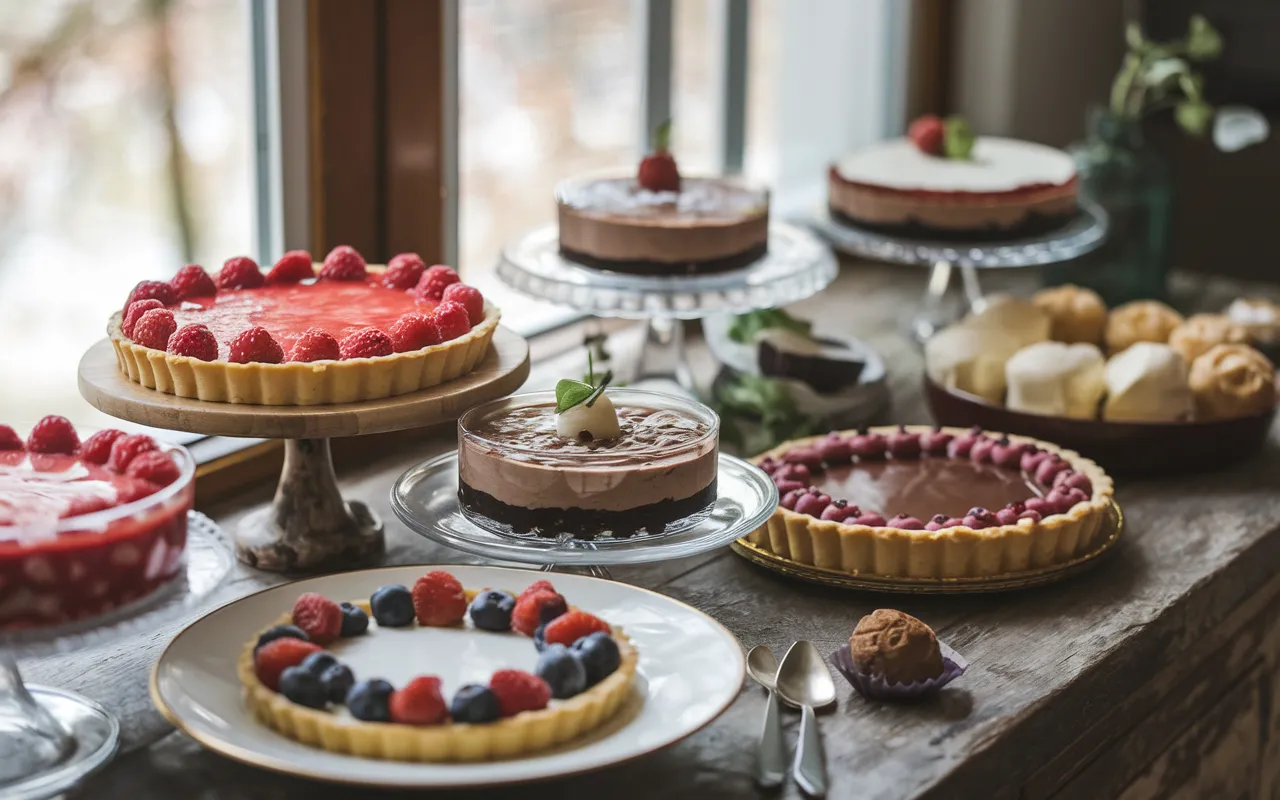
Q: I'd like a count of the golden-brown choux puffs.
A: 4